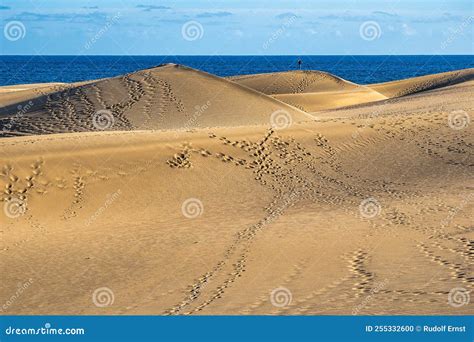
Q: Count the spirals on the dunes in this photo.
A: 9